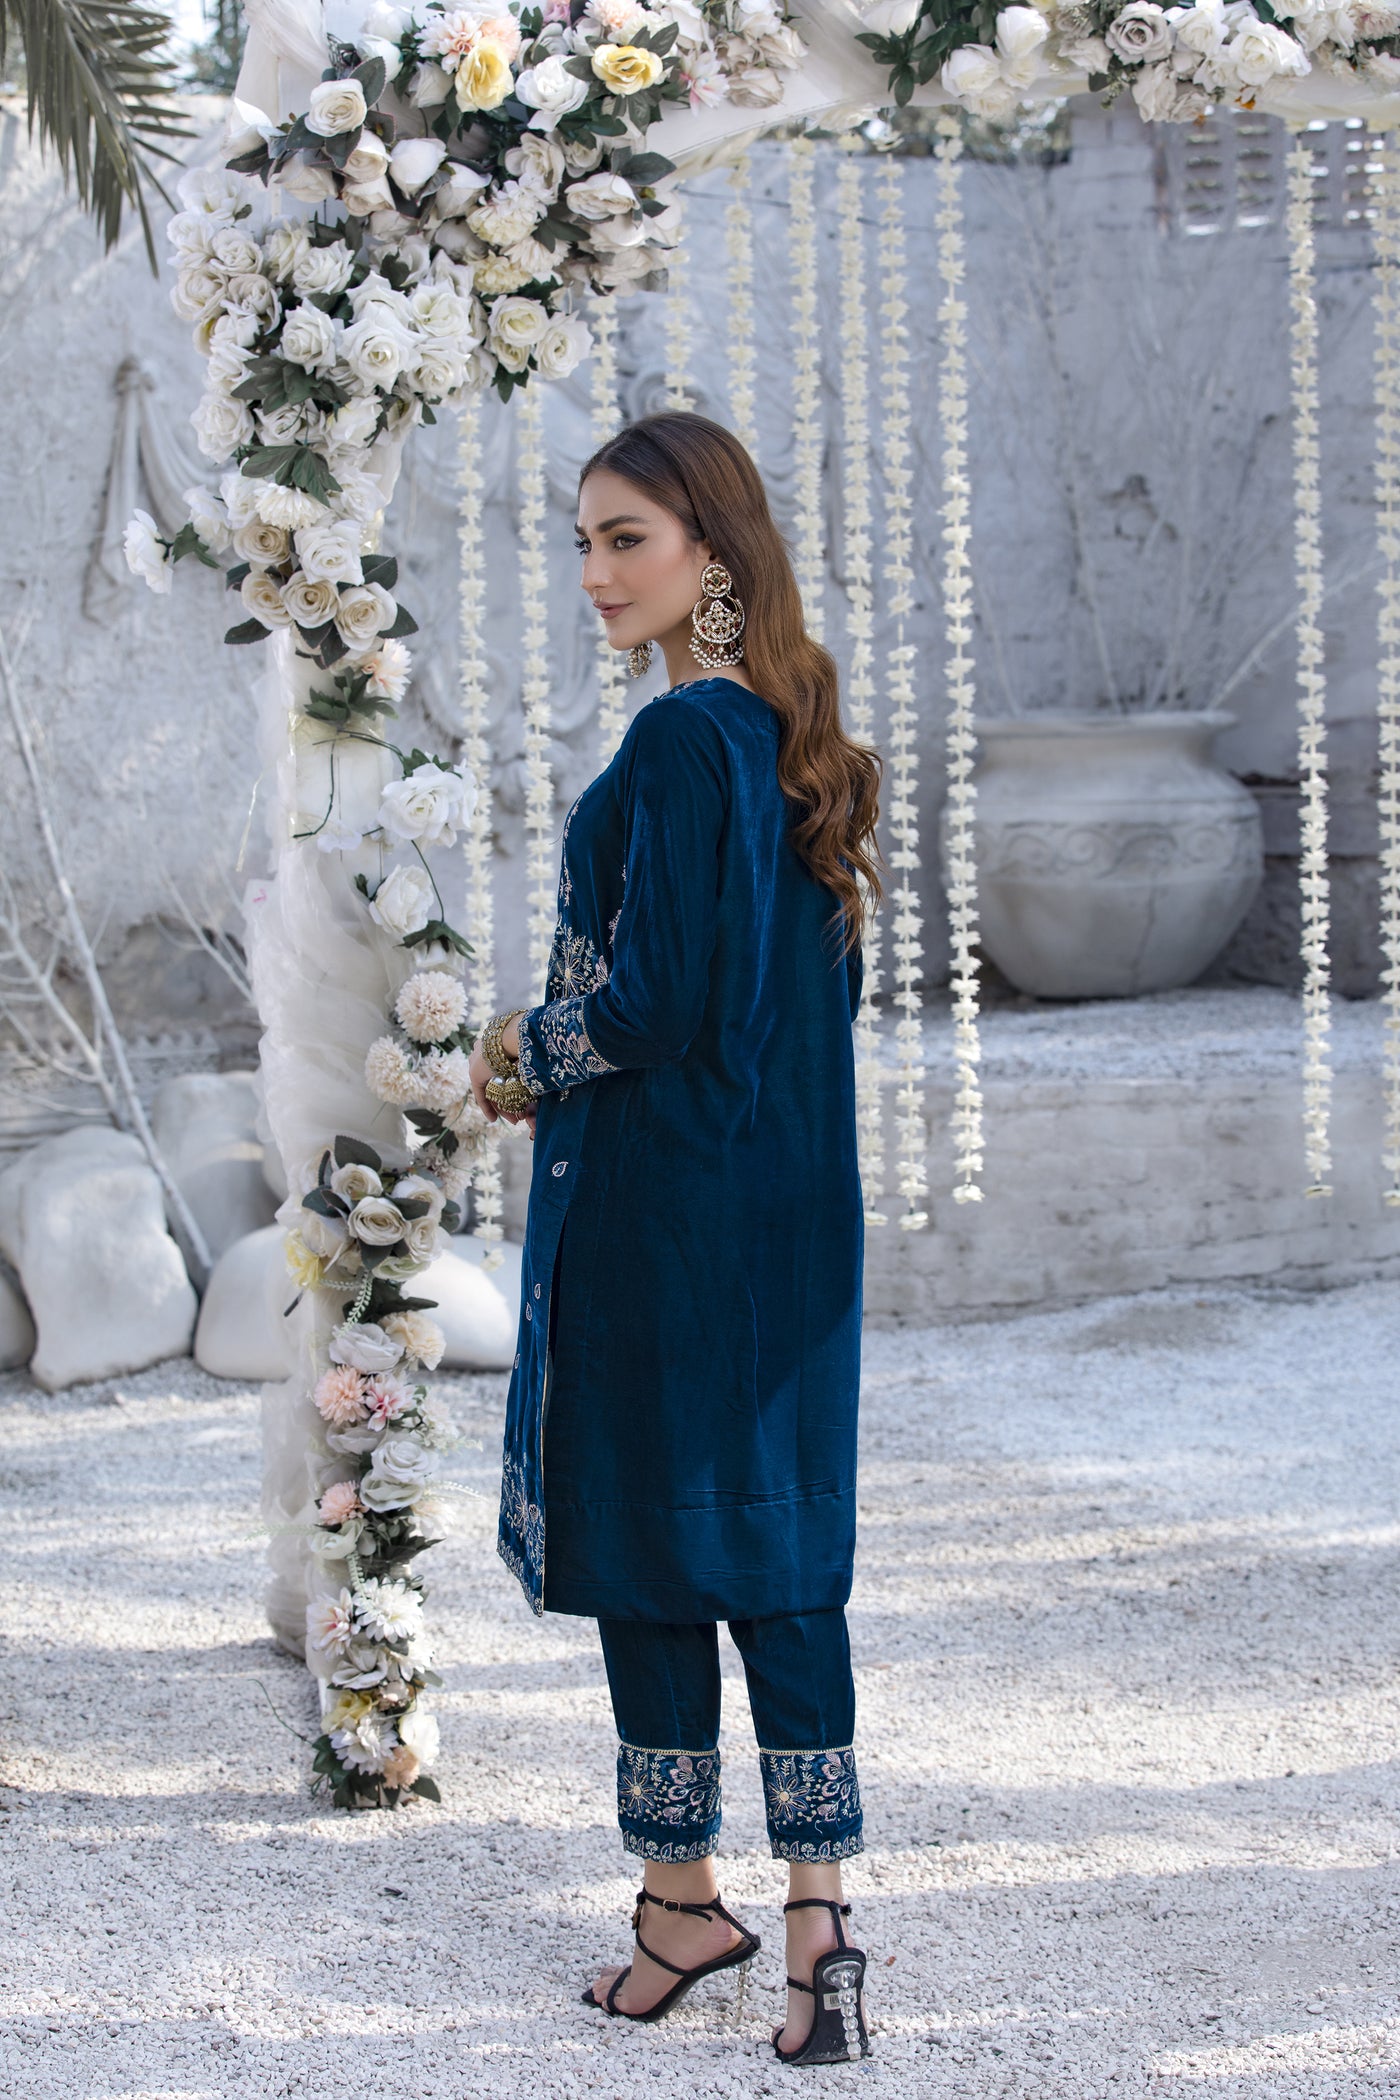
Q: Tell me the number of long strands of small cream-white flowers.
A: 11